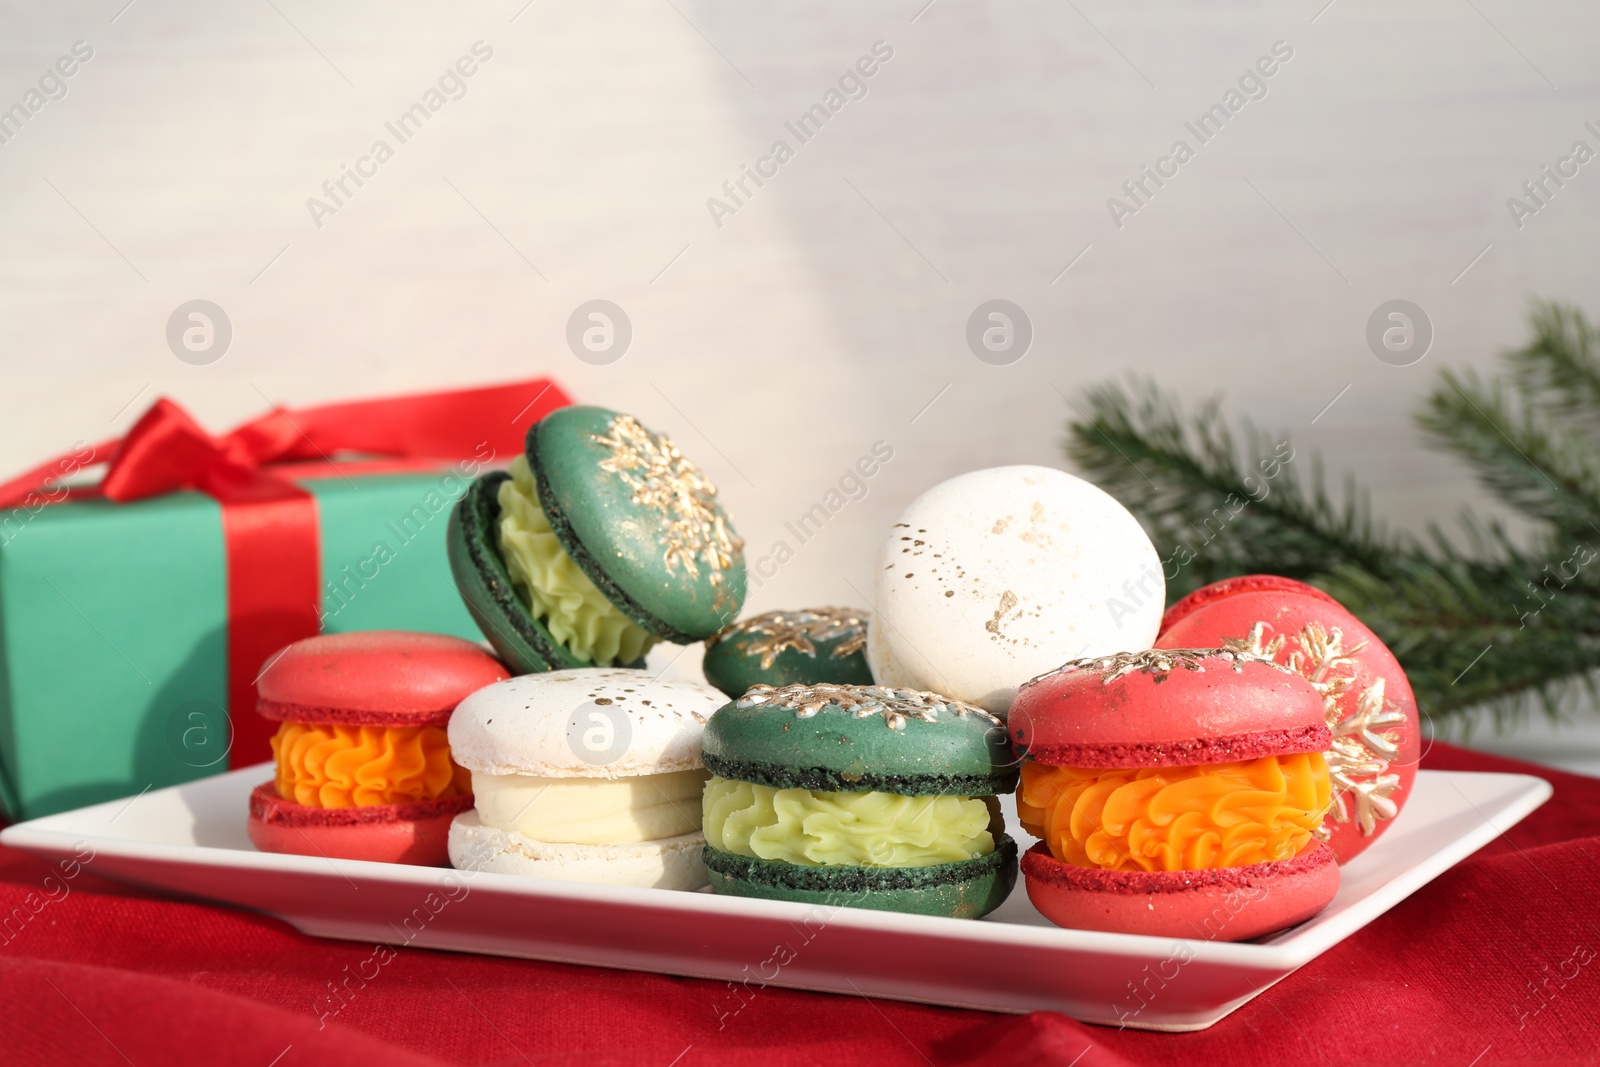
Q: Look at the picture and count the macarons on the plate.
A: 8